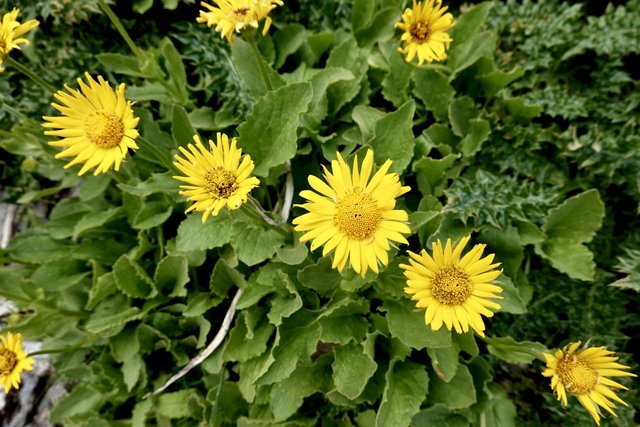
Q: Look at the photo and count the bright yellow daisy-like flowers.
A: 9